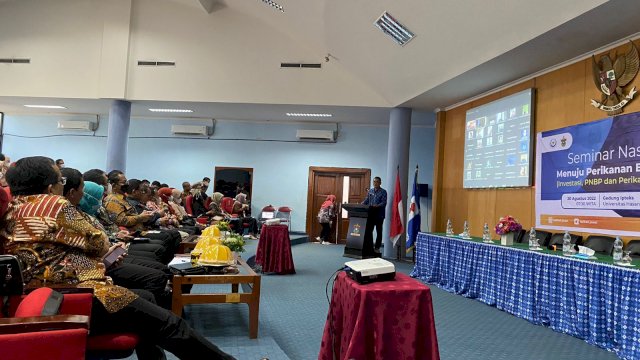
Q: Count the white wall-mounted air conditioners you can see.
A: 3